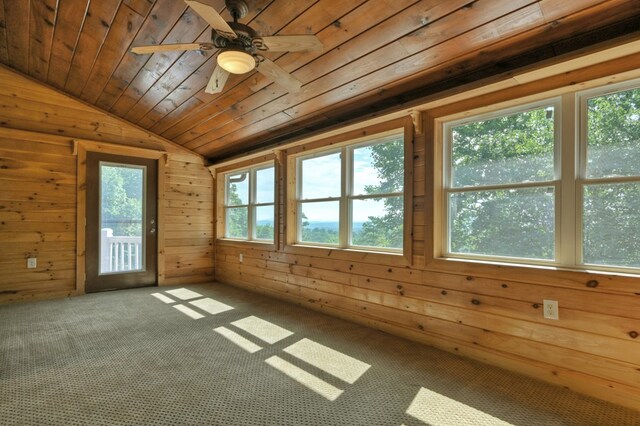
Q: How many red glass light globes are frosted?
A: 0